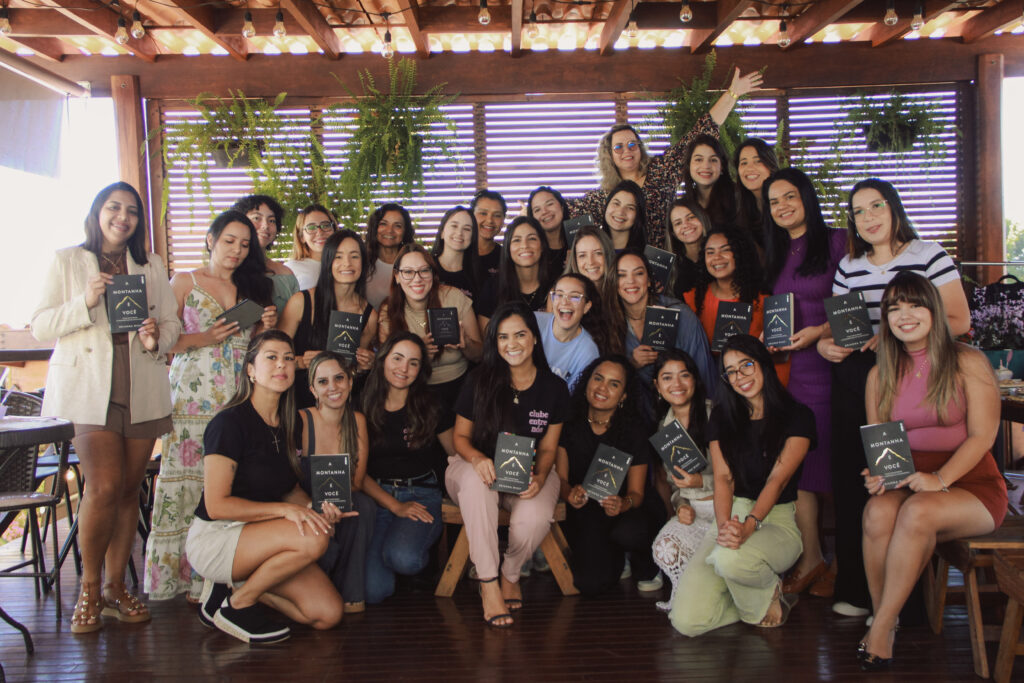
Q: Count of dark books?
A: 15